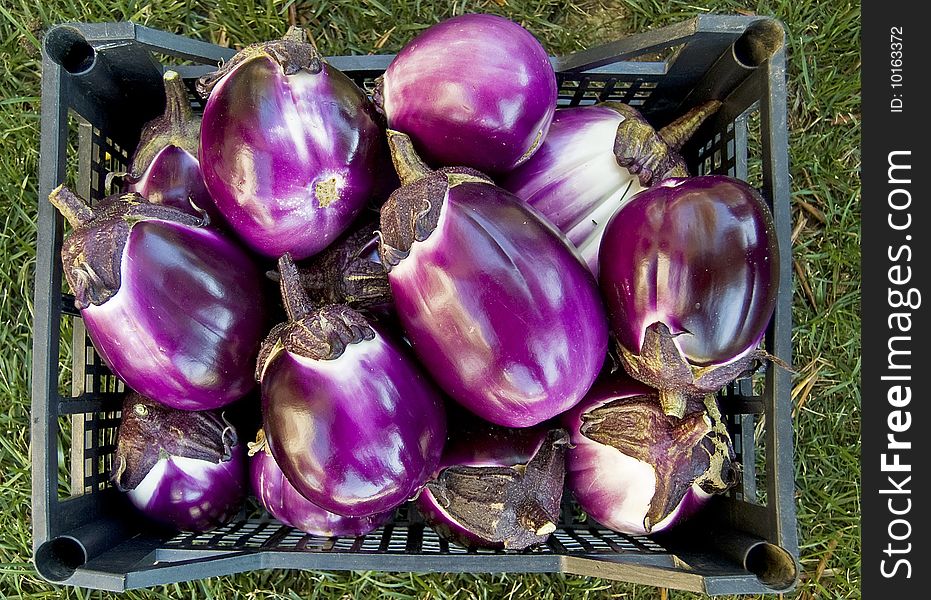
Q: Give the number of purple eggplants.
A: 13